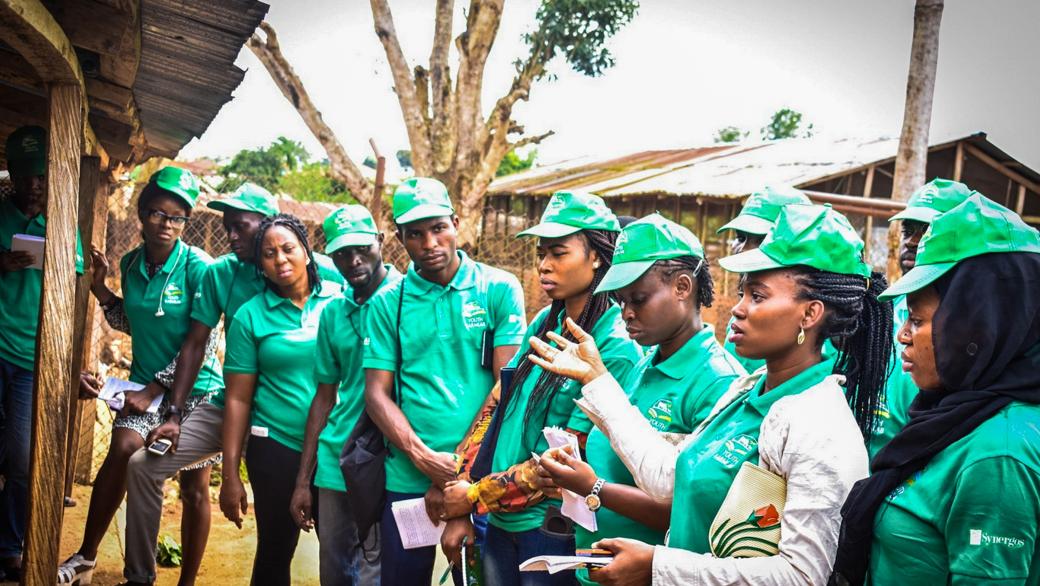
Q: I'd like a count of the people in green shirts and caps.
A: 11